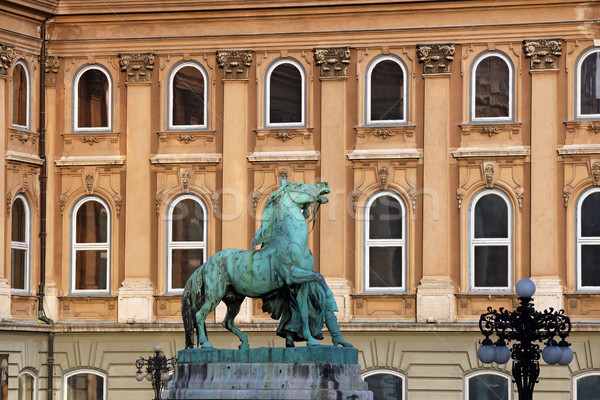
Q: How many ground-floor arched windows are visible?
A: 5